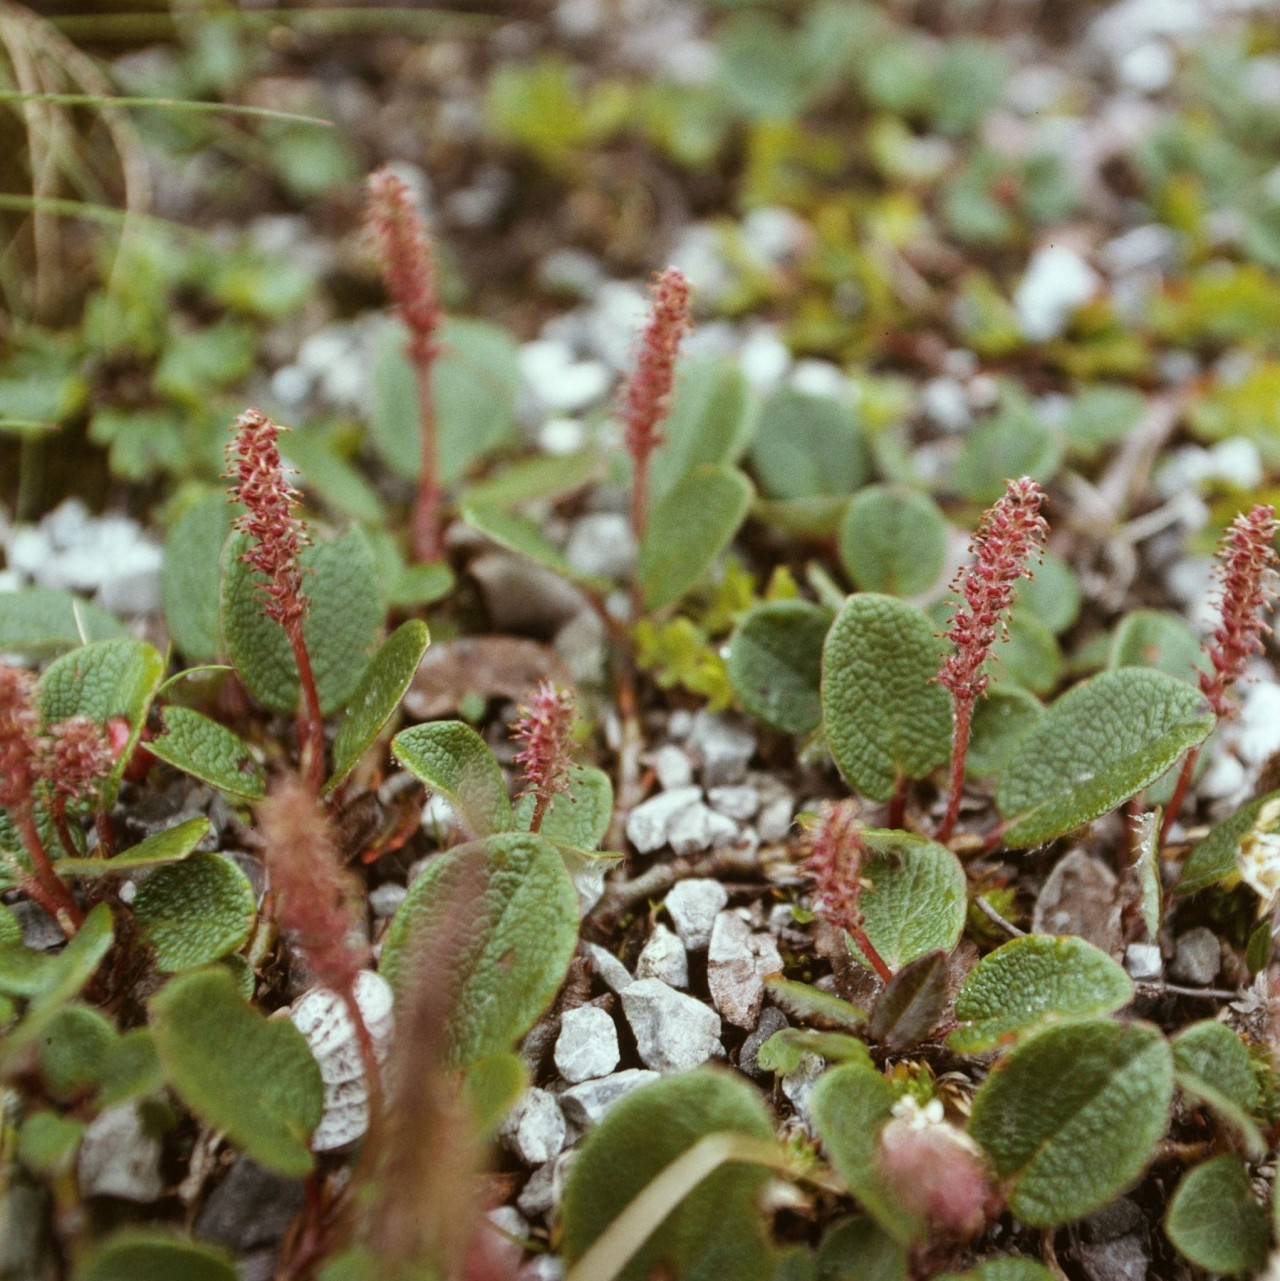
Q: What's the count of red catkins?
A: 10